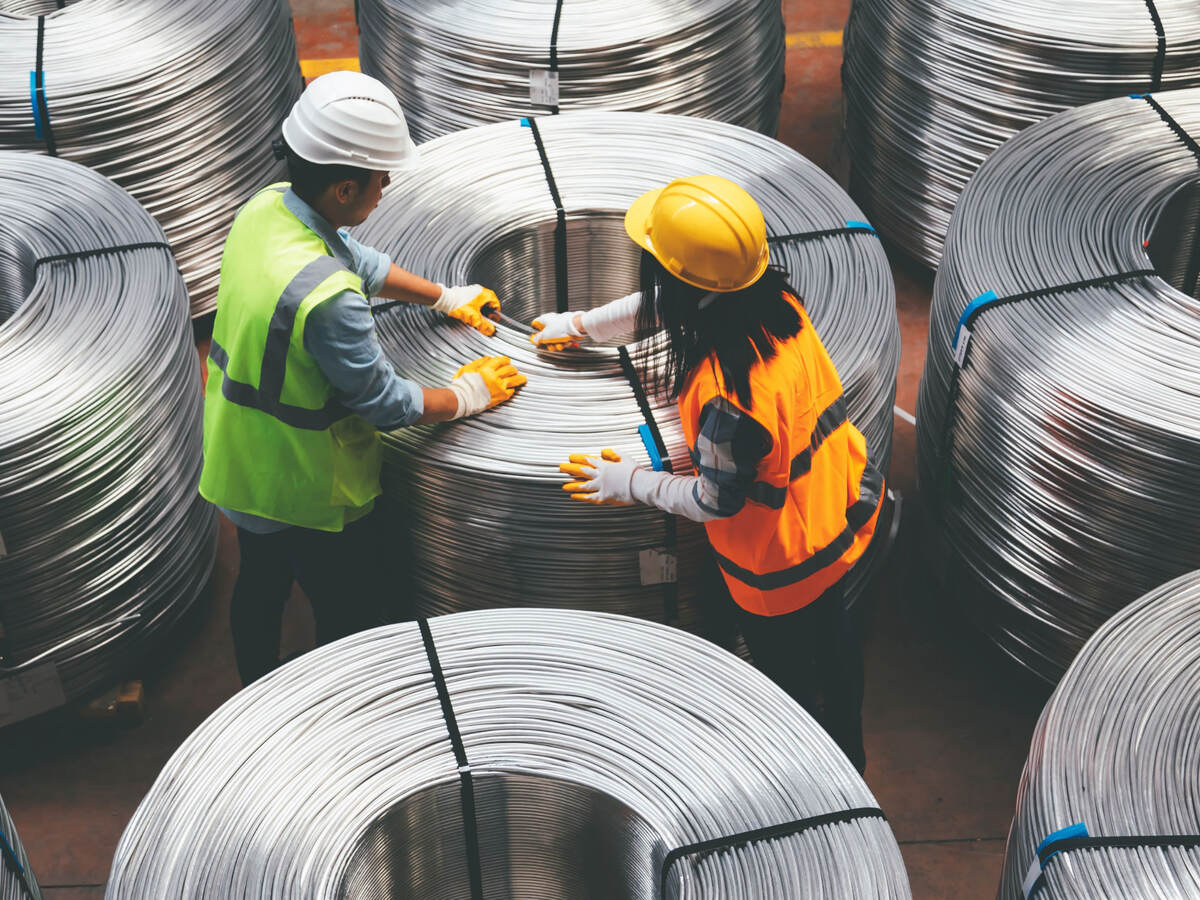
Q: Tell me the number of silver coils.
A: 9